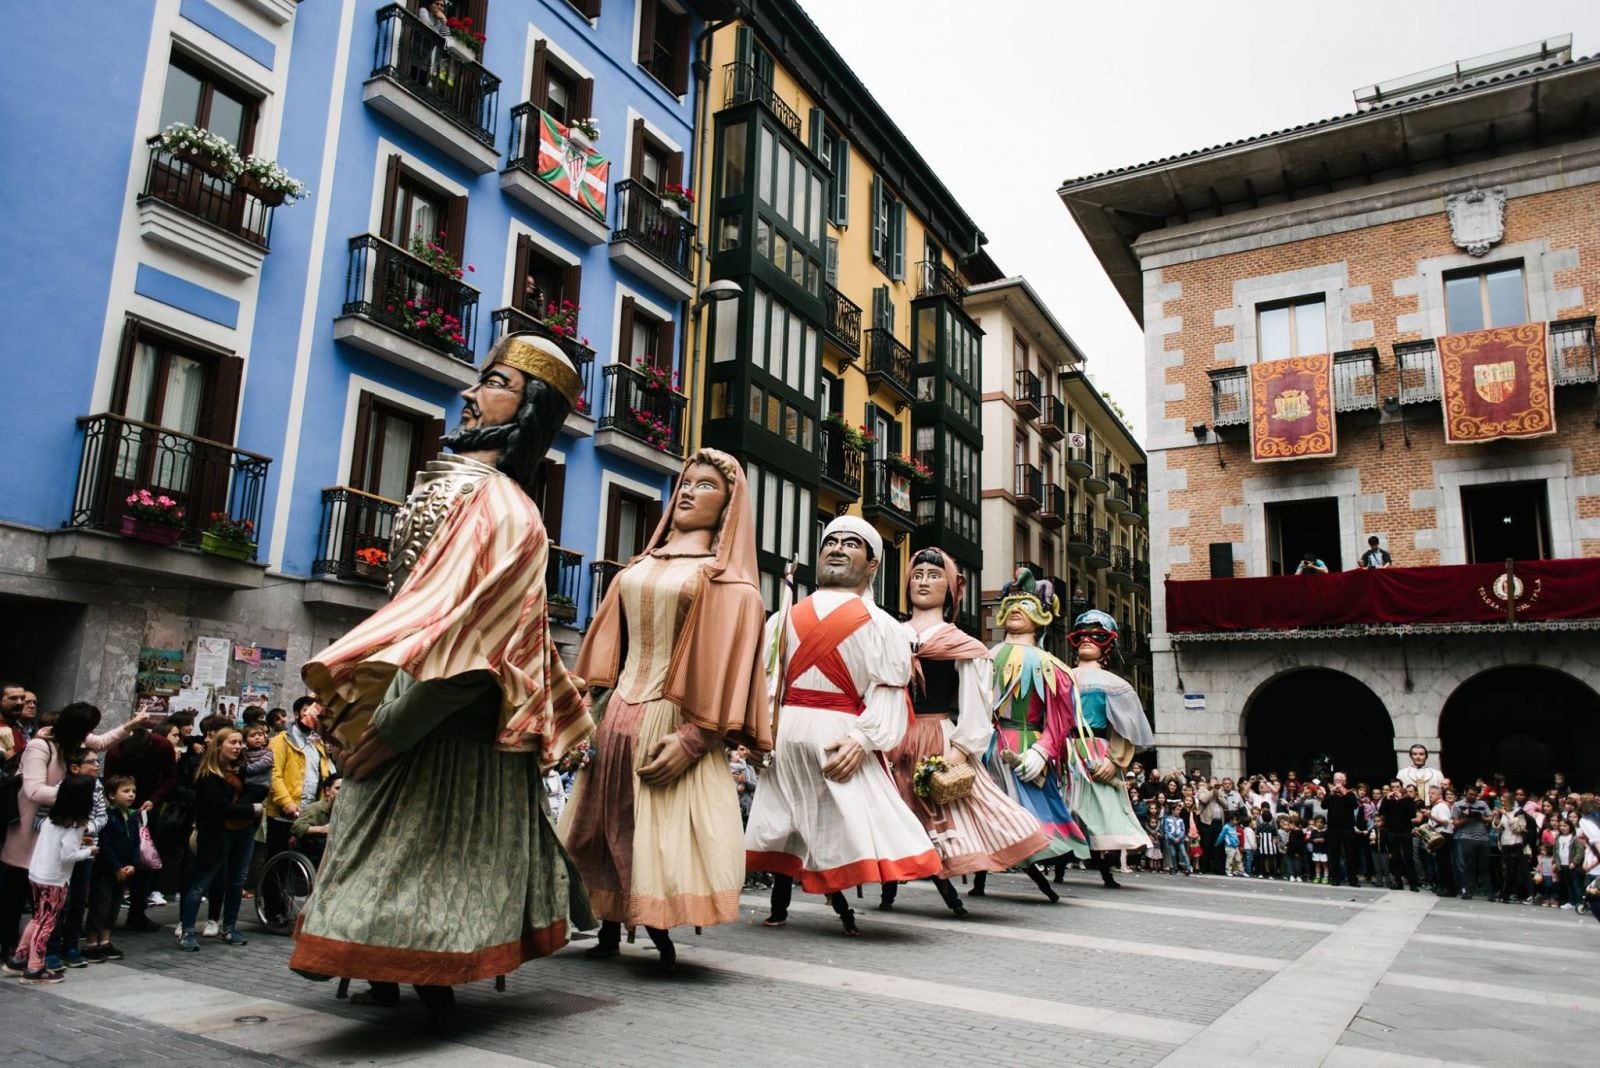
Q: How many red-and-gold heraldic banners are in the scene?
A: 2